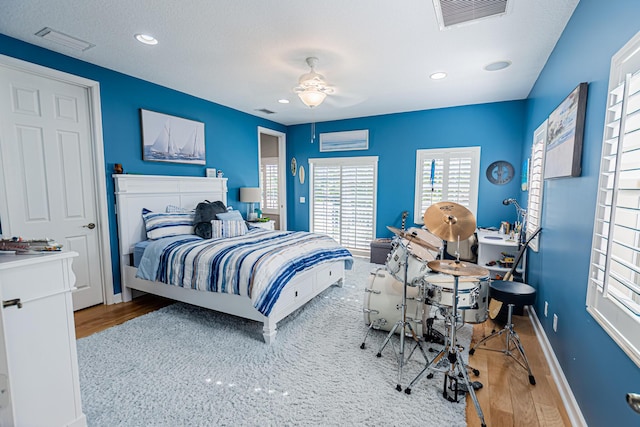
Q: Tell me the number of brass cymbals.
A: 3